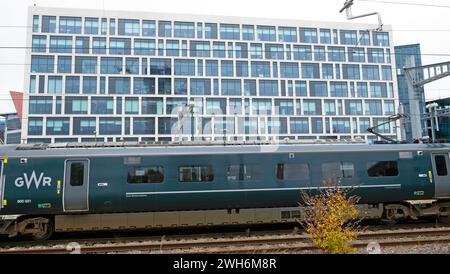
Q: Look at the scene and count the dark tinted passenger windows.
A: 6